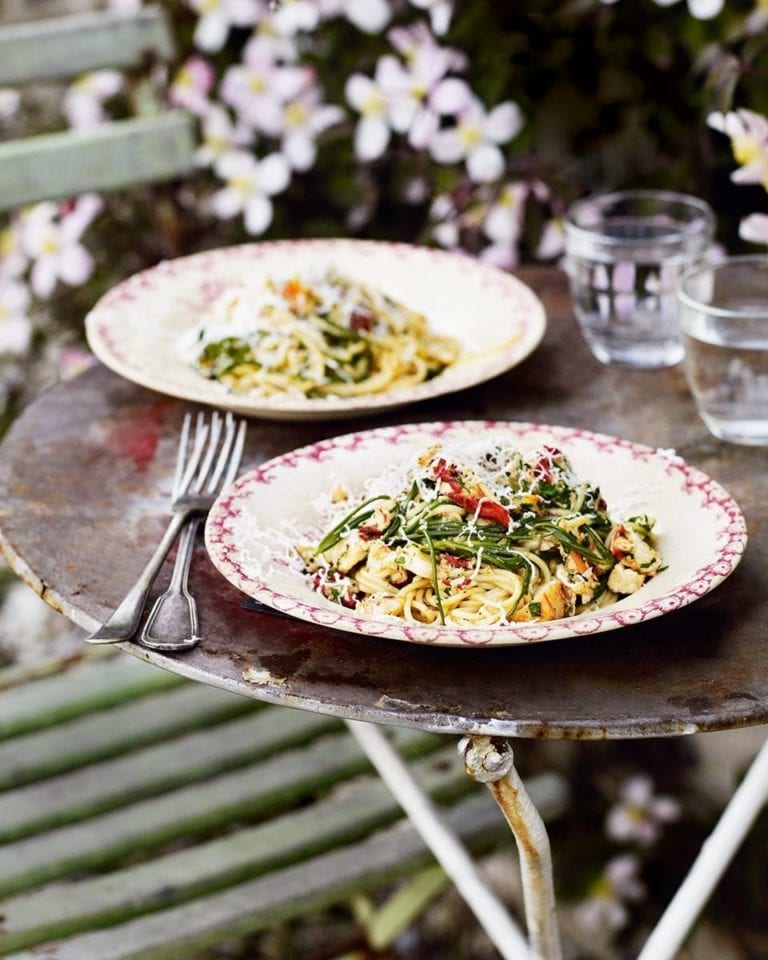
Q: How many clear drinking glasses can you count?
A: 2